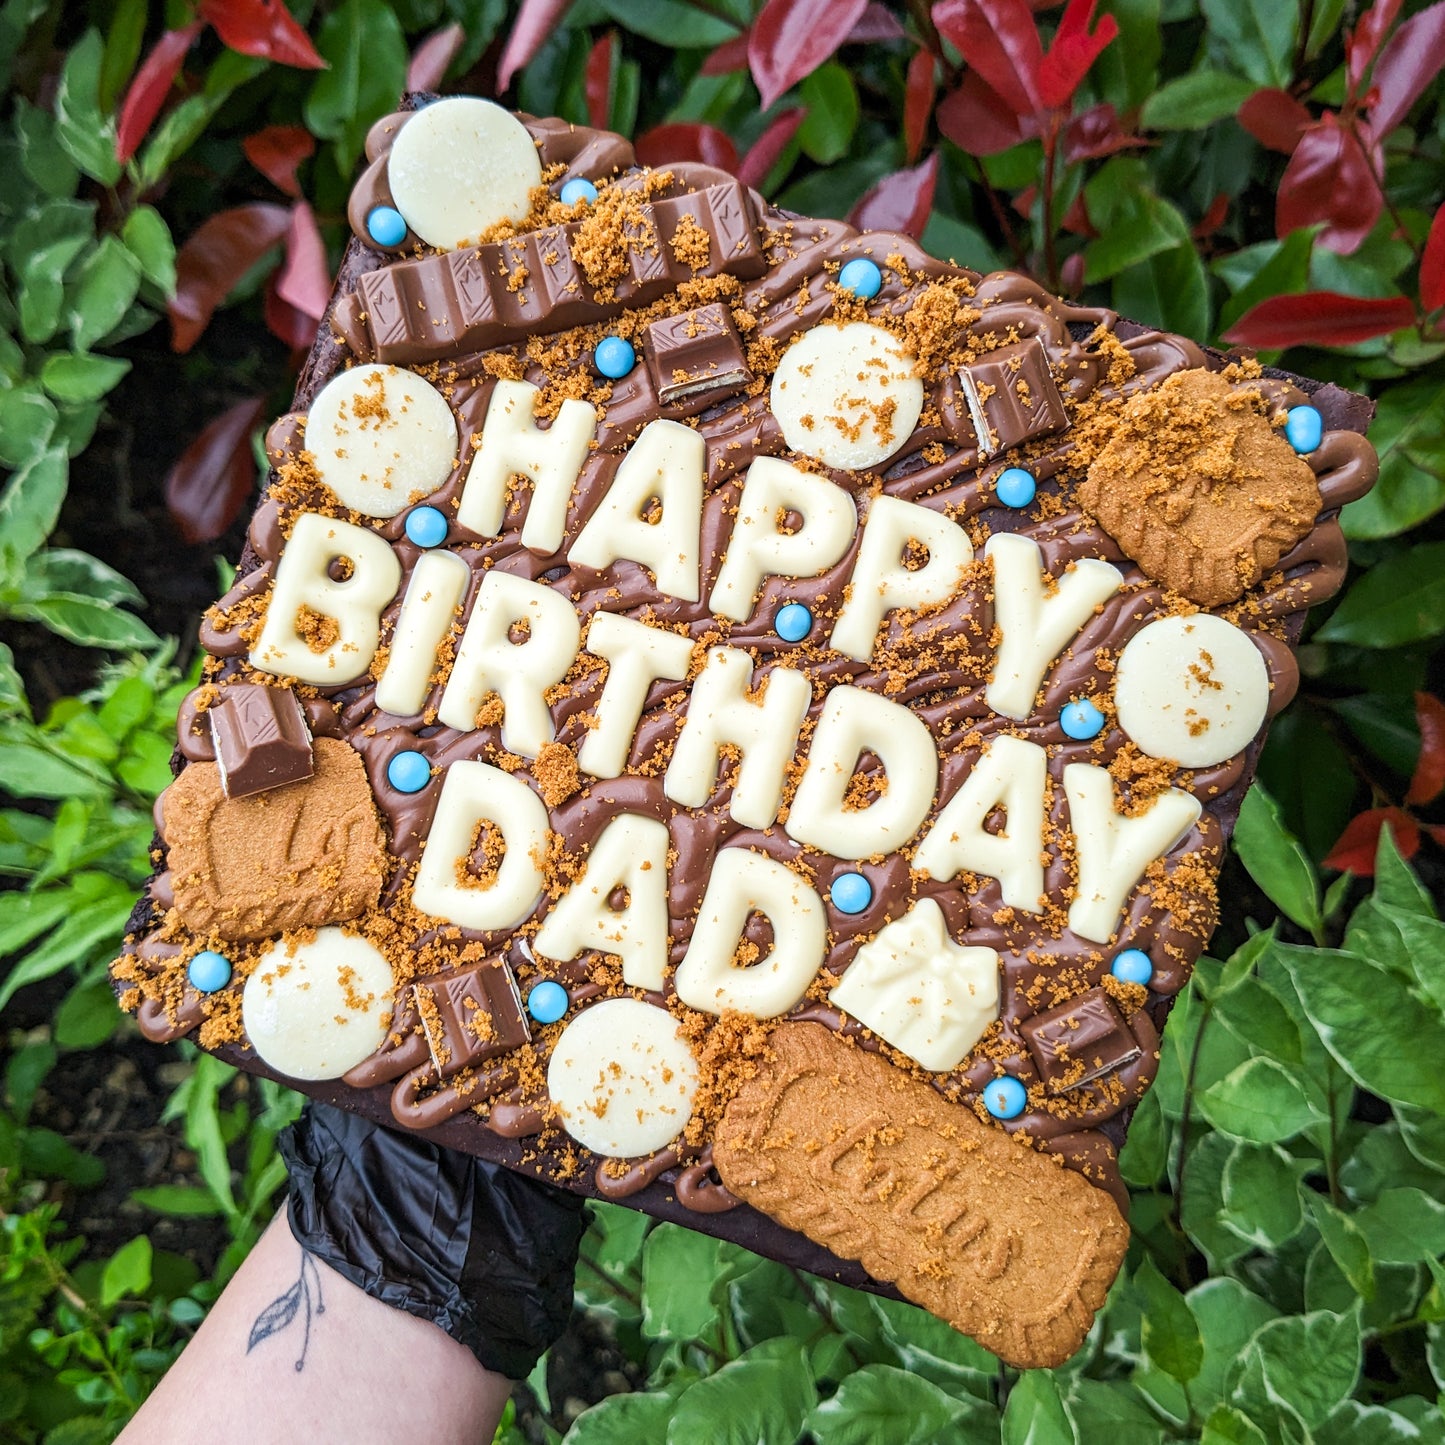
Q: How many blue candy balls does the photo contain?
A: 15